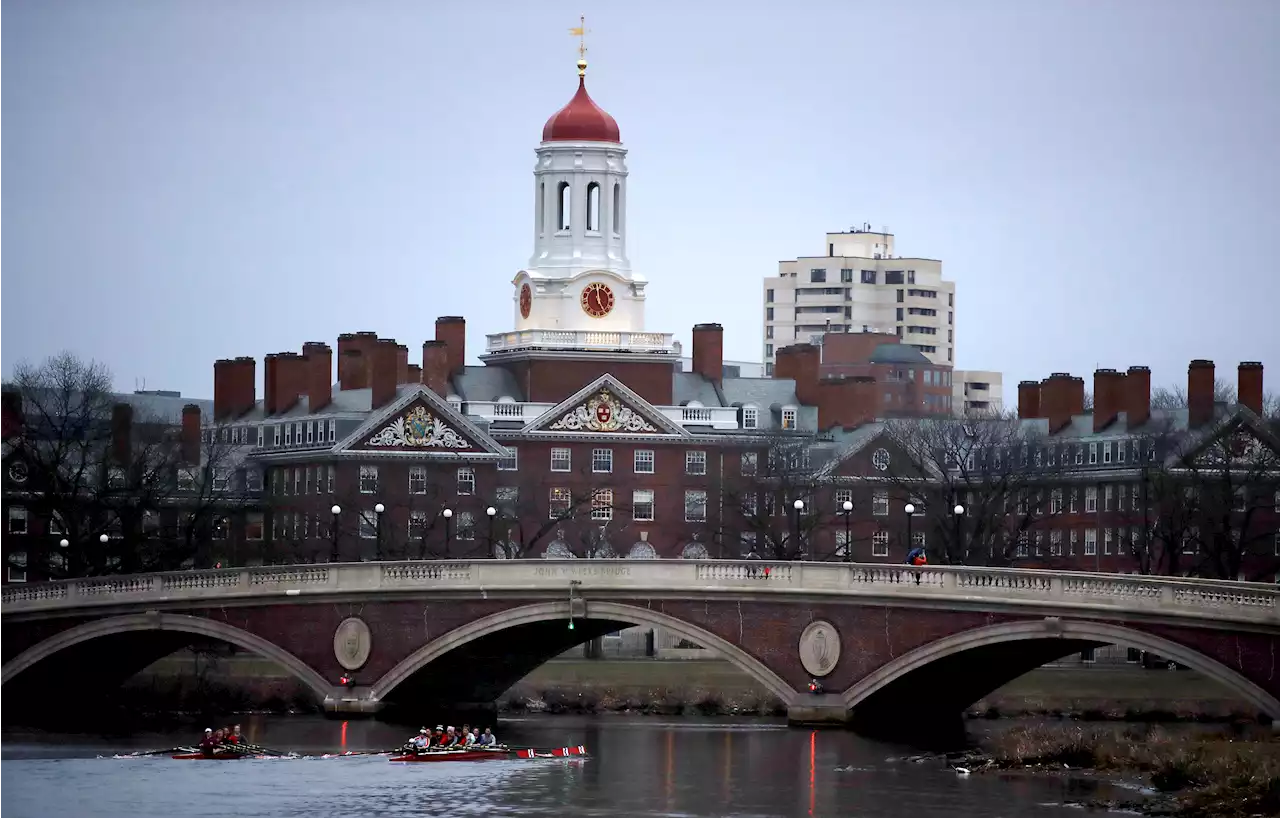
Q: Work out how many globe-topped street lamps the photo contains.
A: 10